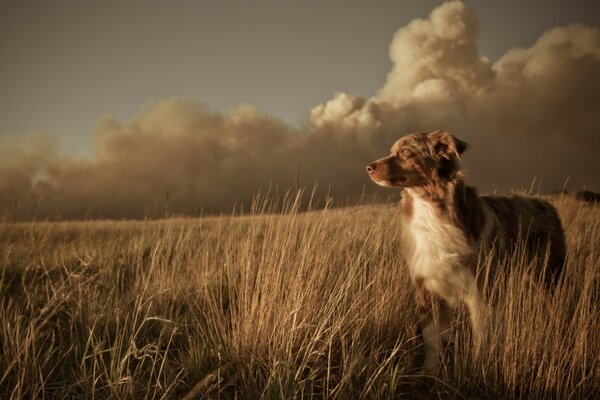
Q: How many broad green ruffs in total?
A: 0